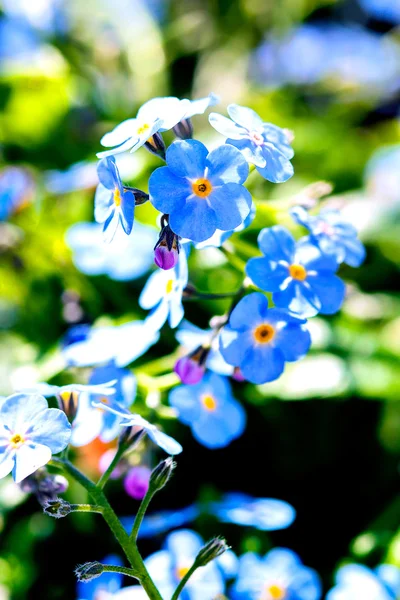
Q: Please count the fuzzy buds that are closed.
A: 4